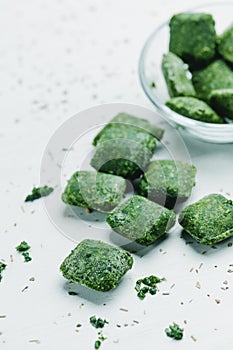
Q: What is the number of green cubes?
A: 13